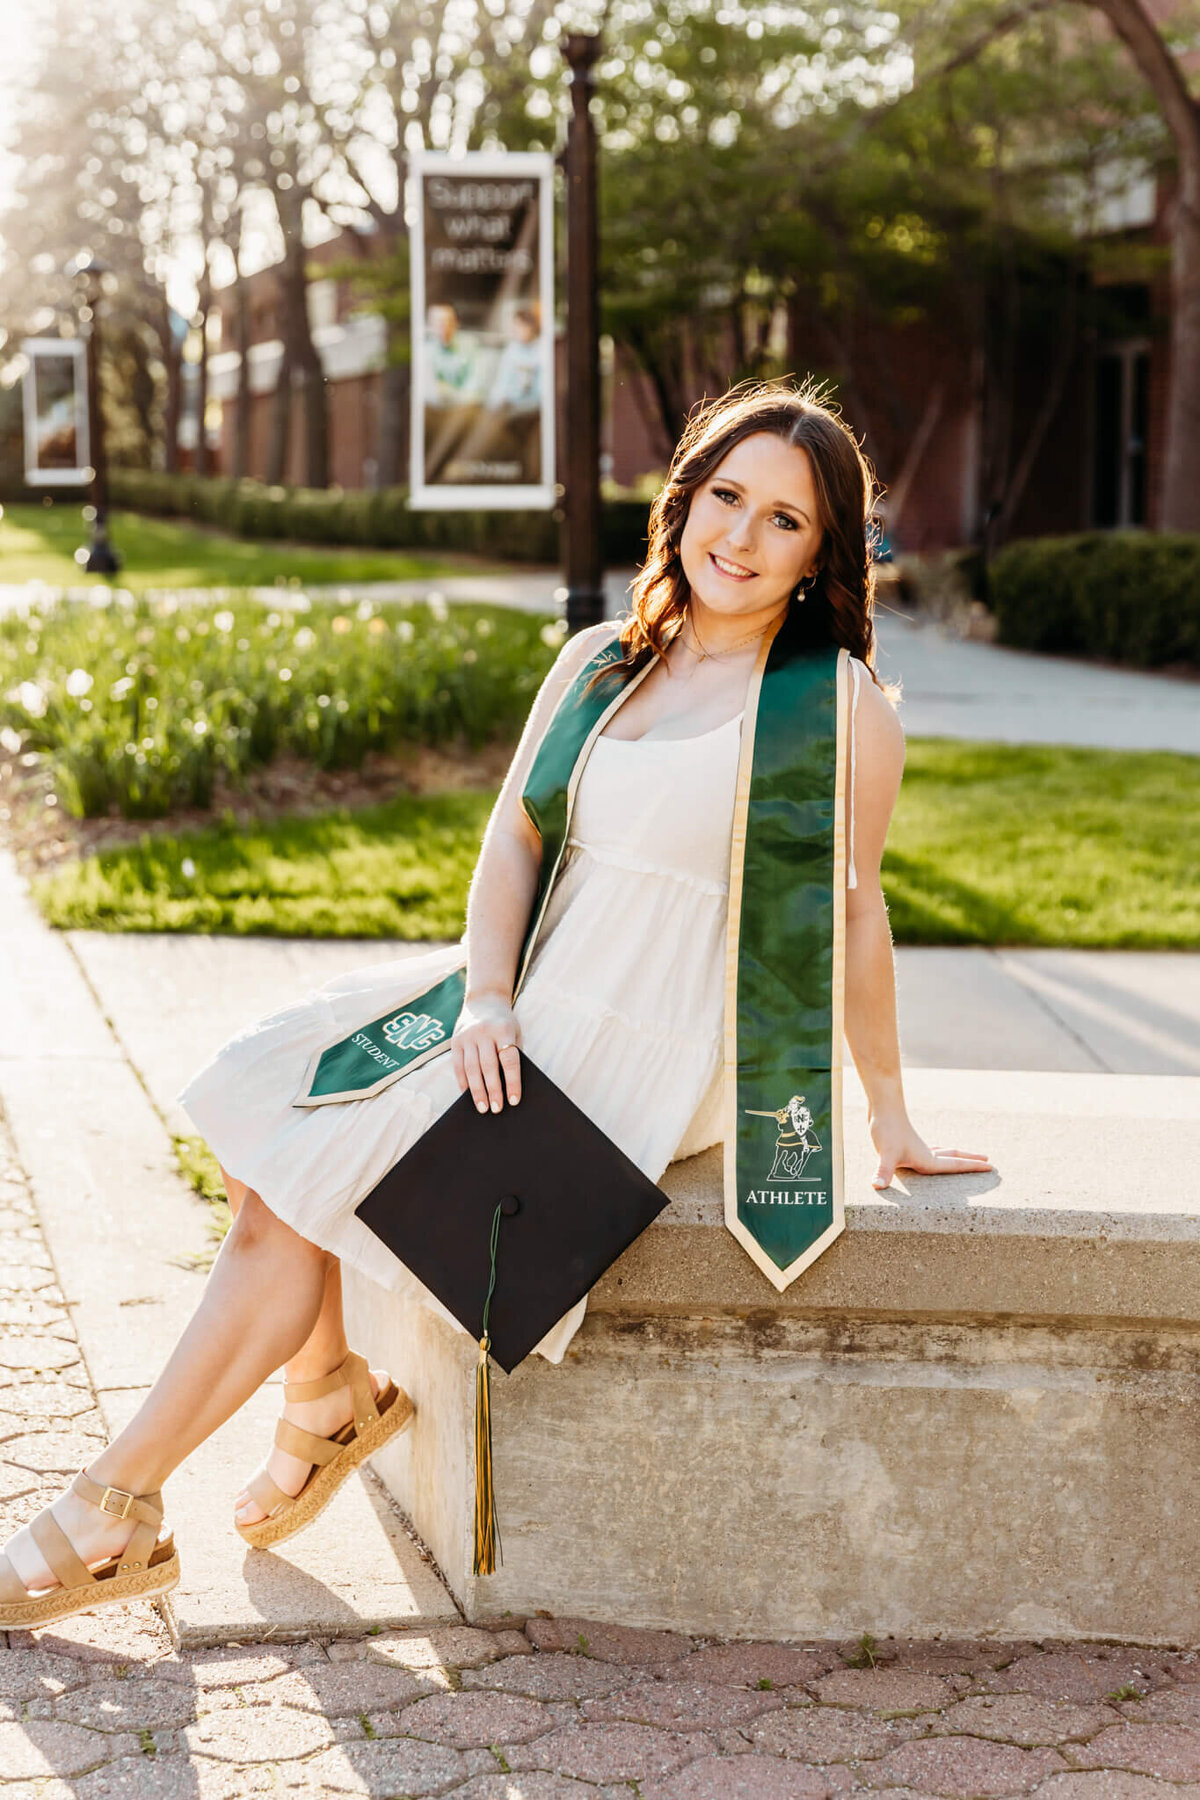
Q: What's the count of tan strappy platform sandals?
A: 2